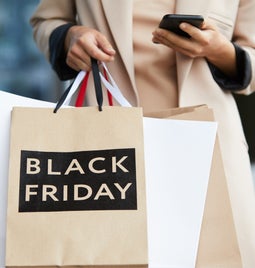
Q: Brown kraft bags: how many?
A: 2